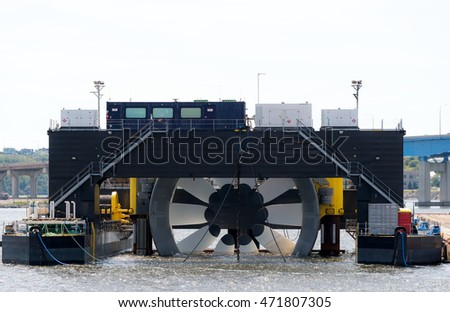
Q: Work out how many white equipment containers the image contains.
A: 3